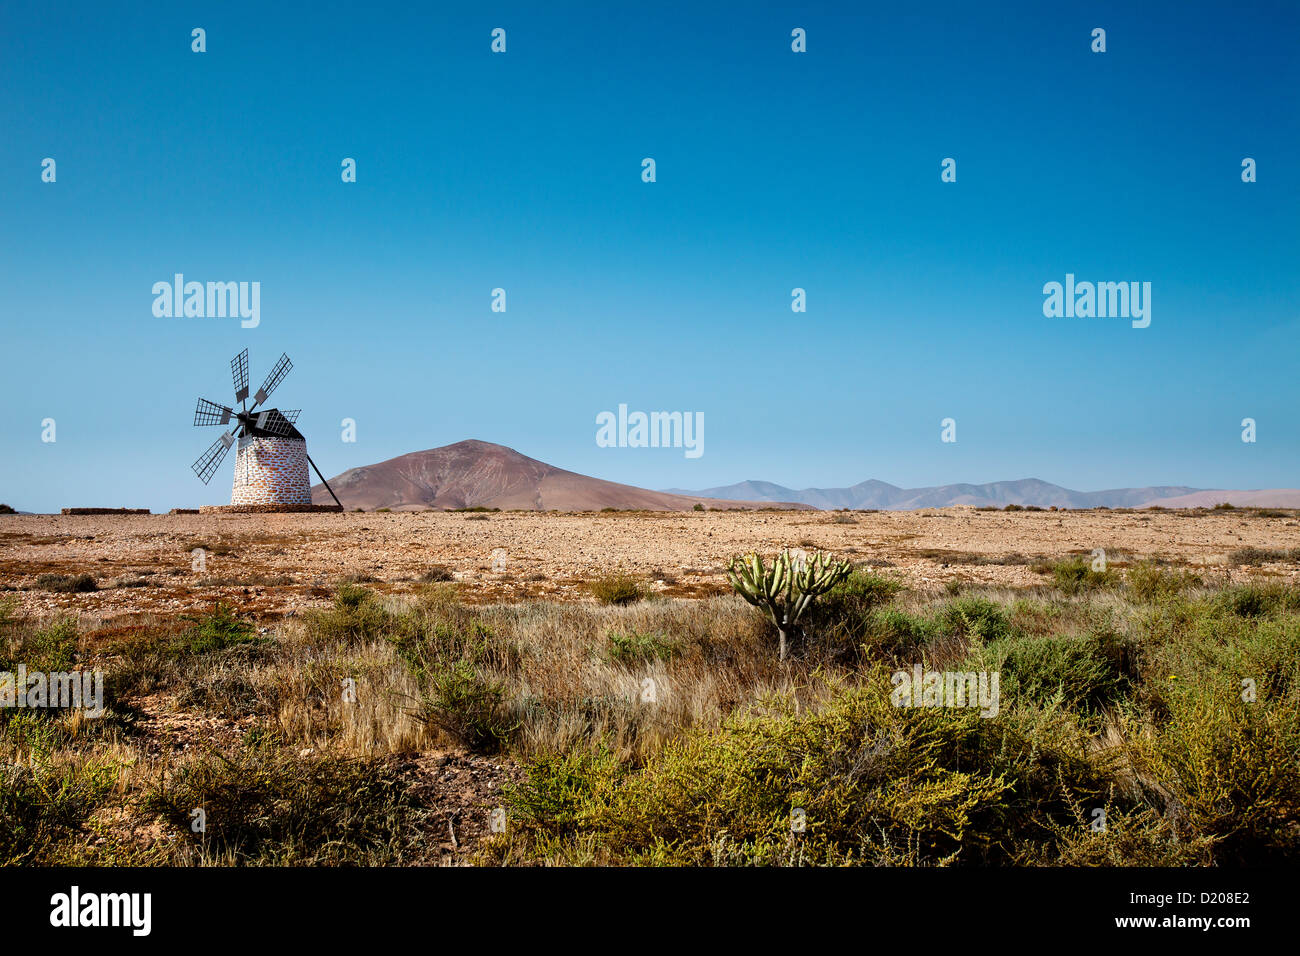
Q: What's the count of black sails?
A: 6